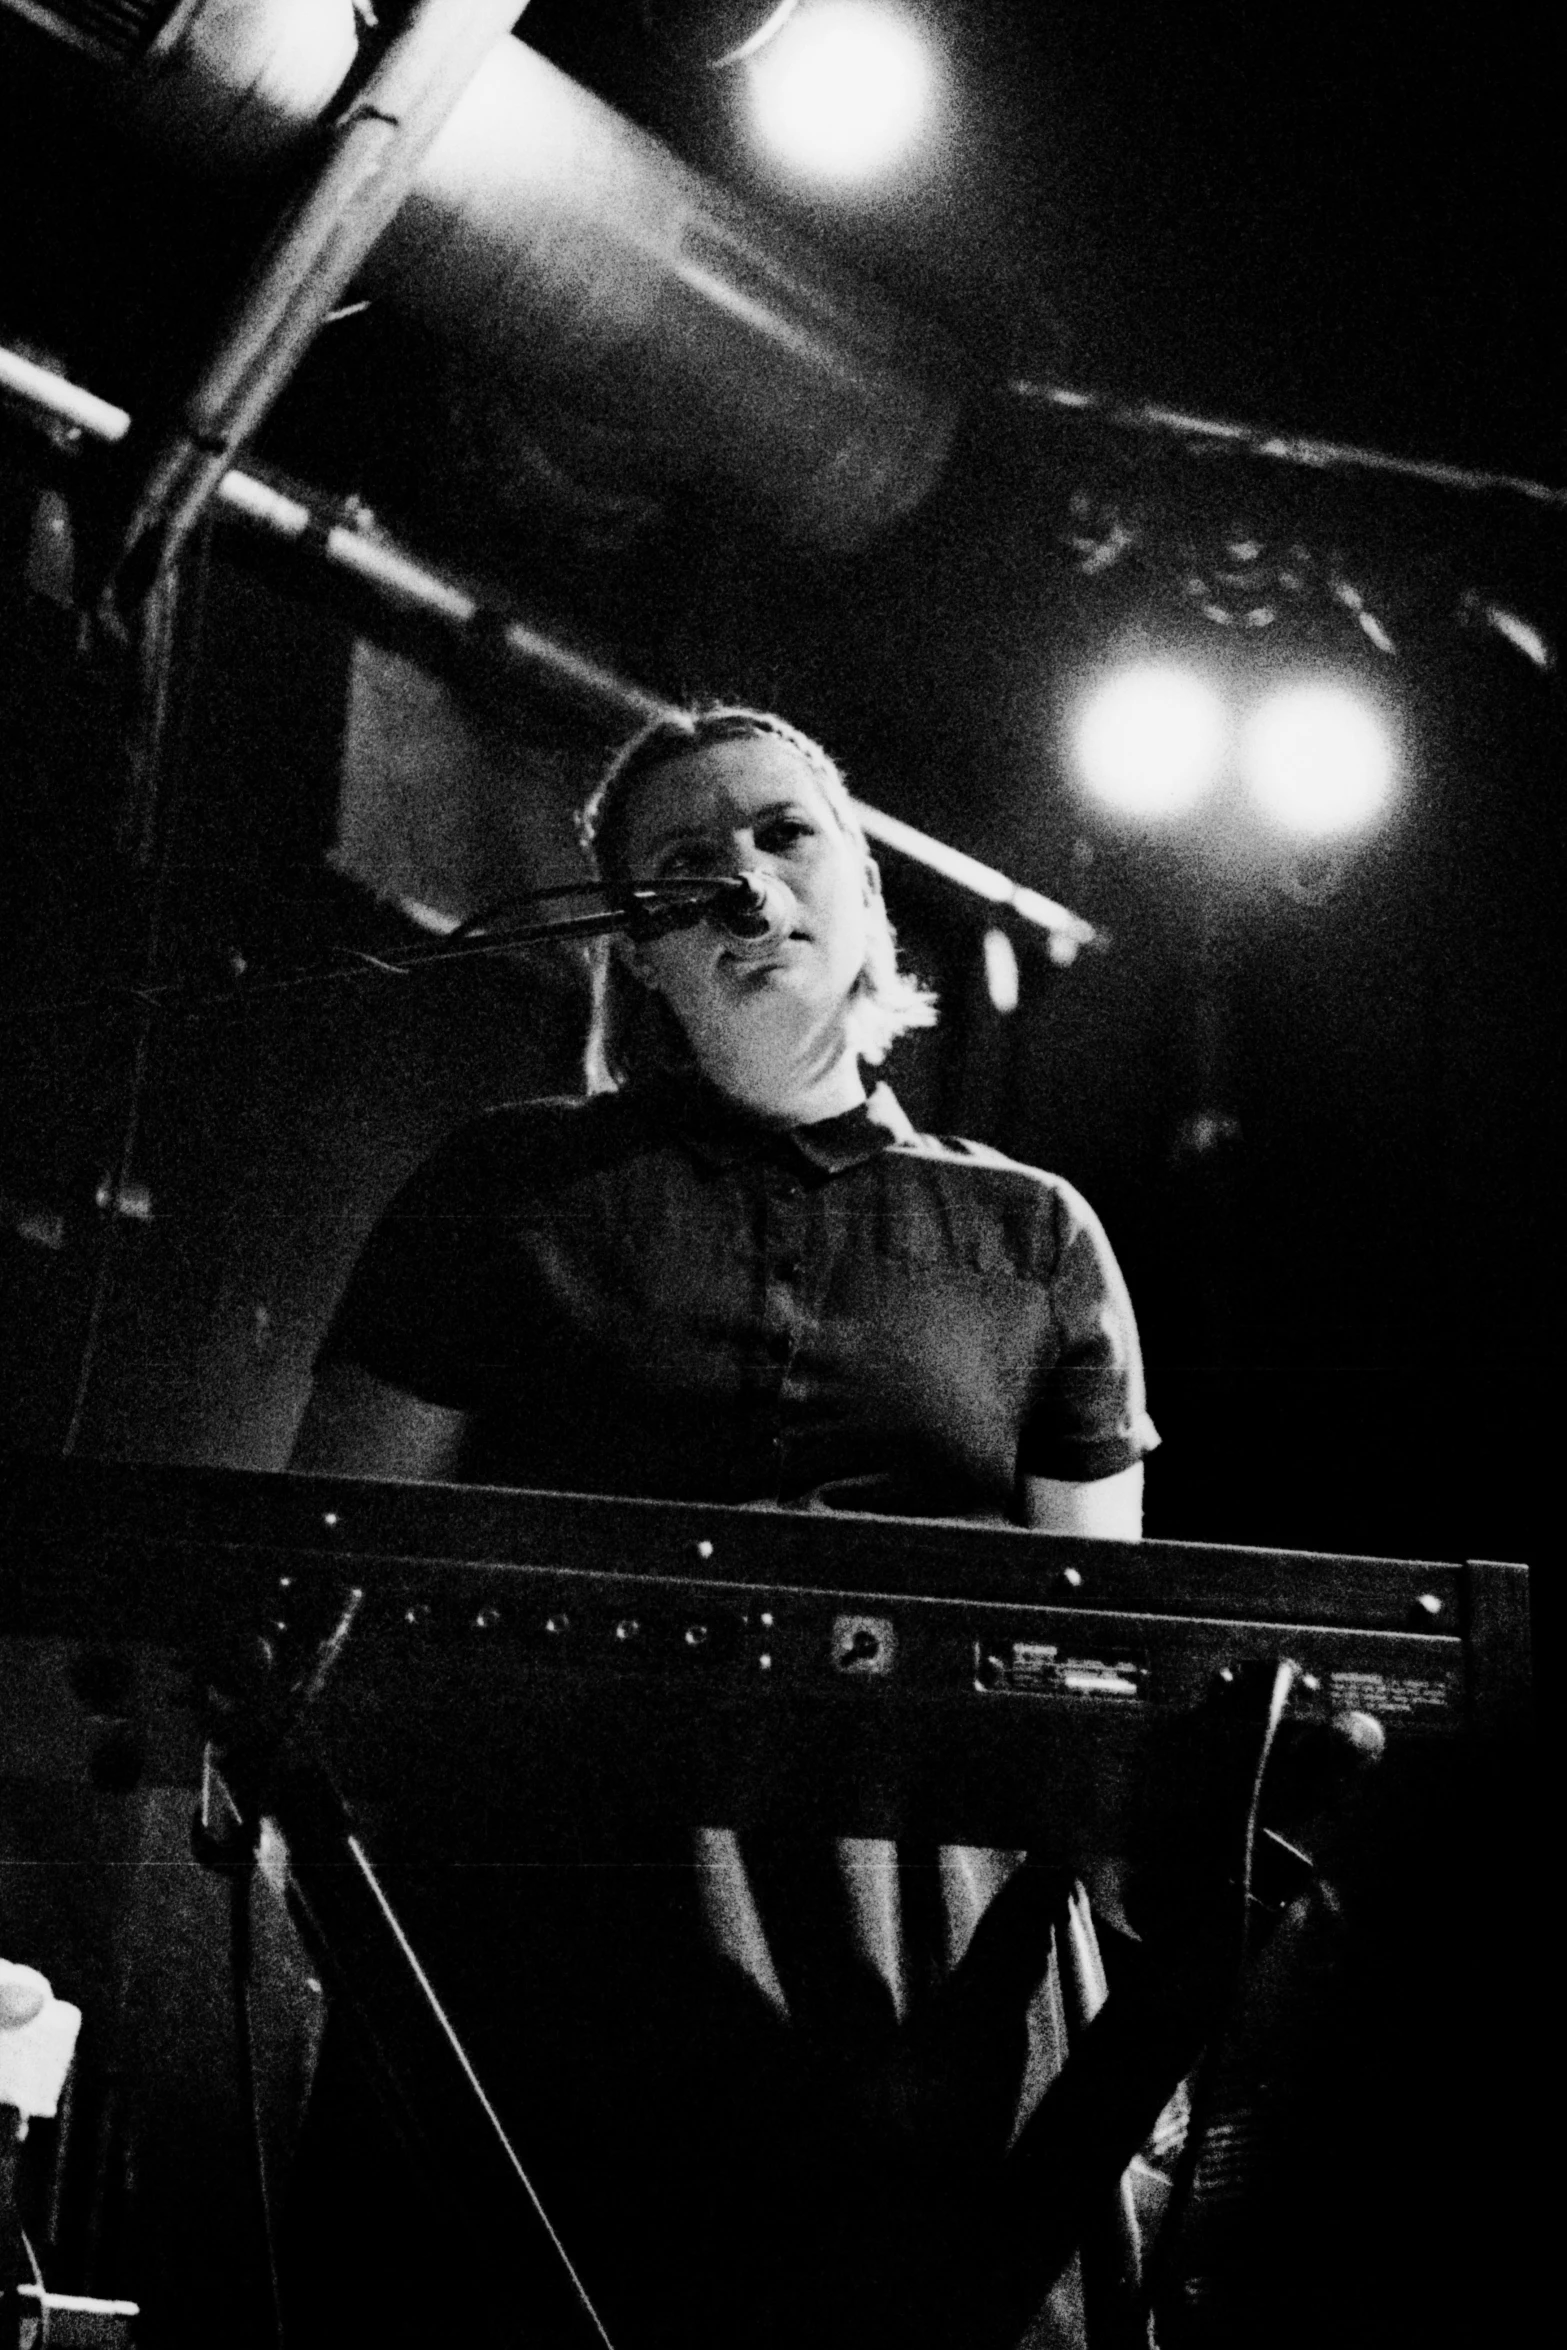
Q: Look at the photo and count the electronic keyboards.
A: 1